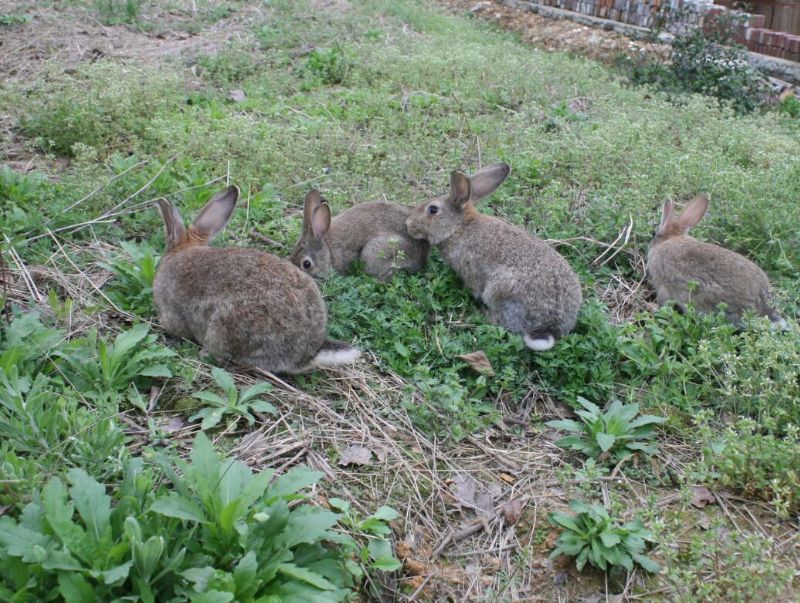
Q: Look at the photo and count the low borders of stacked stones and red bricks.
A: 1